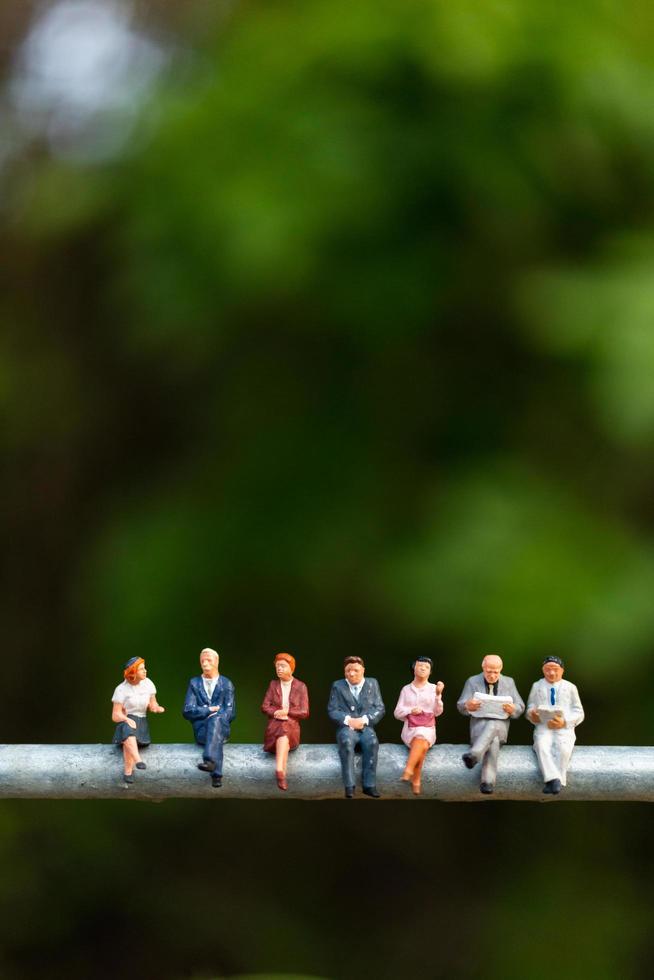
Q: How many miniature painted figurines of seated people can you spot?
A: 7